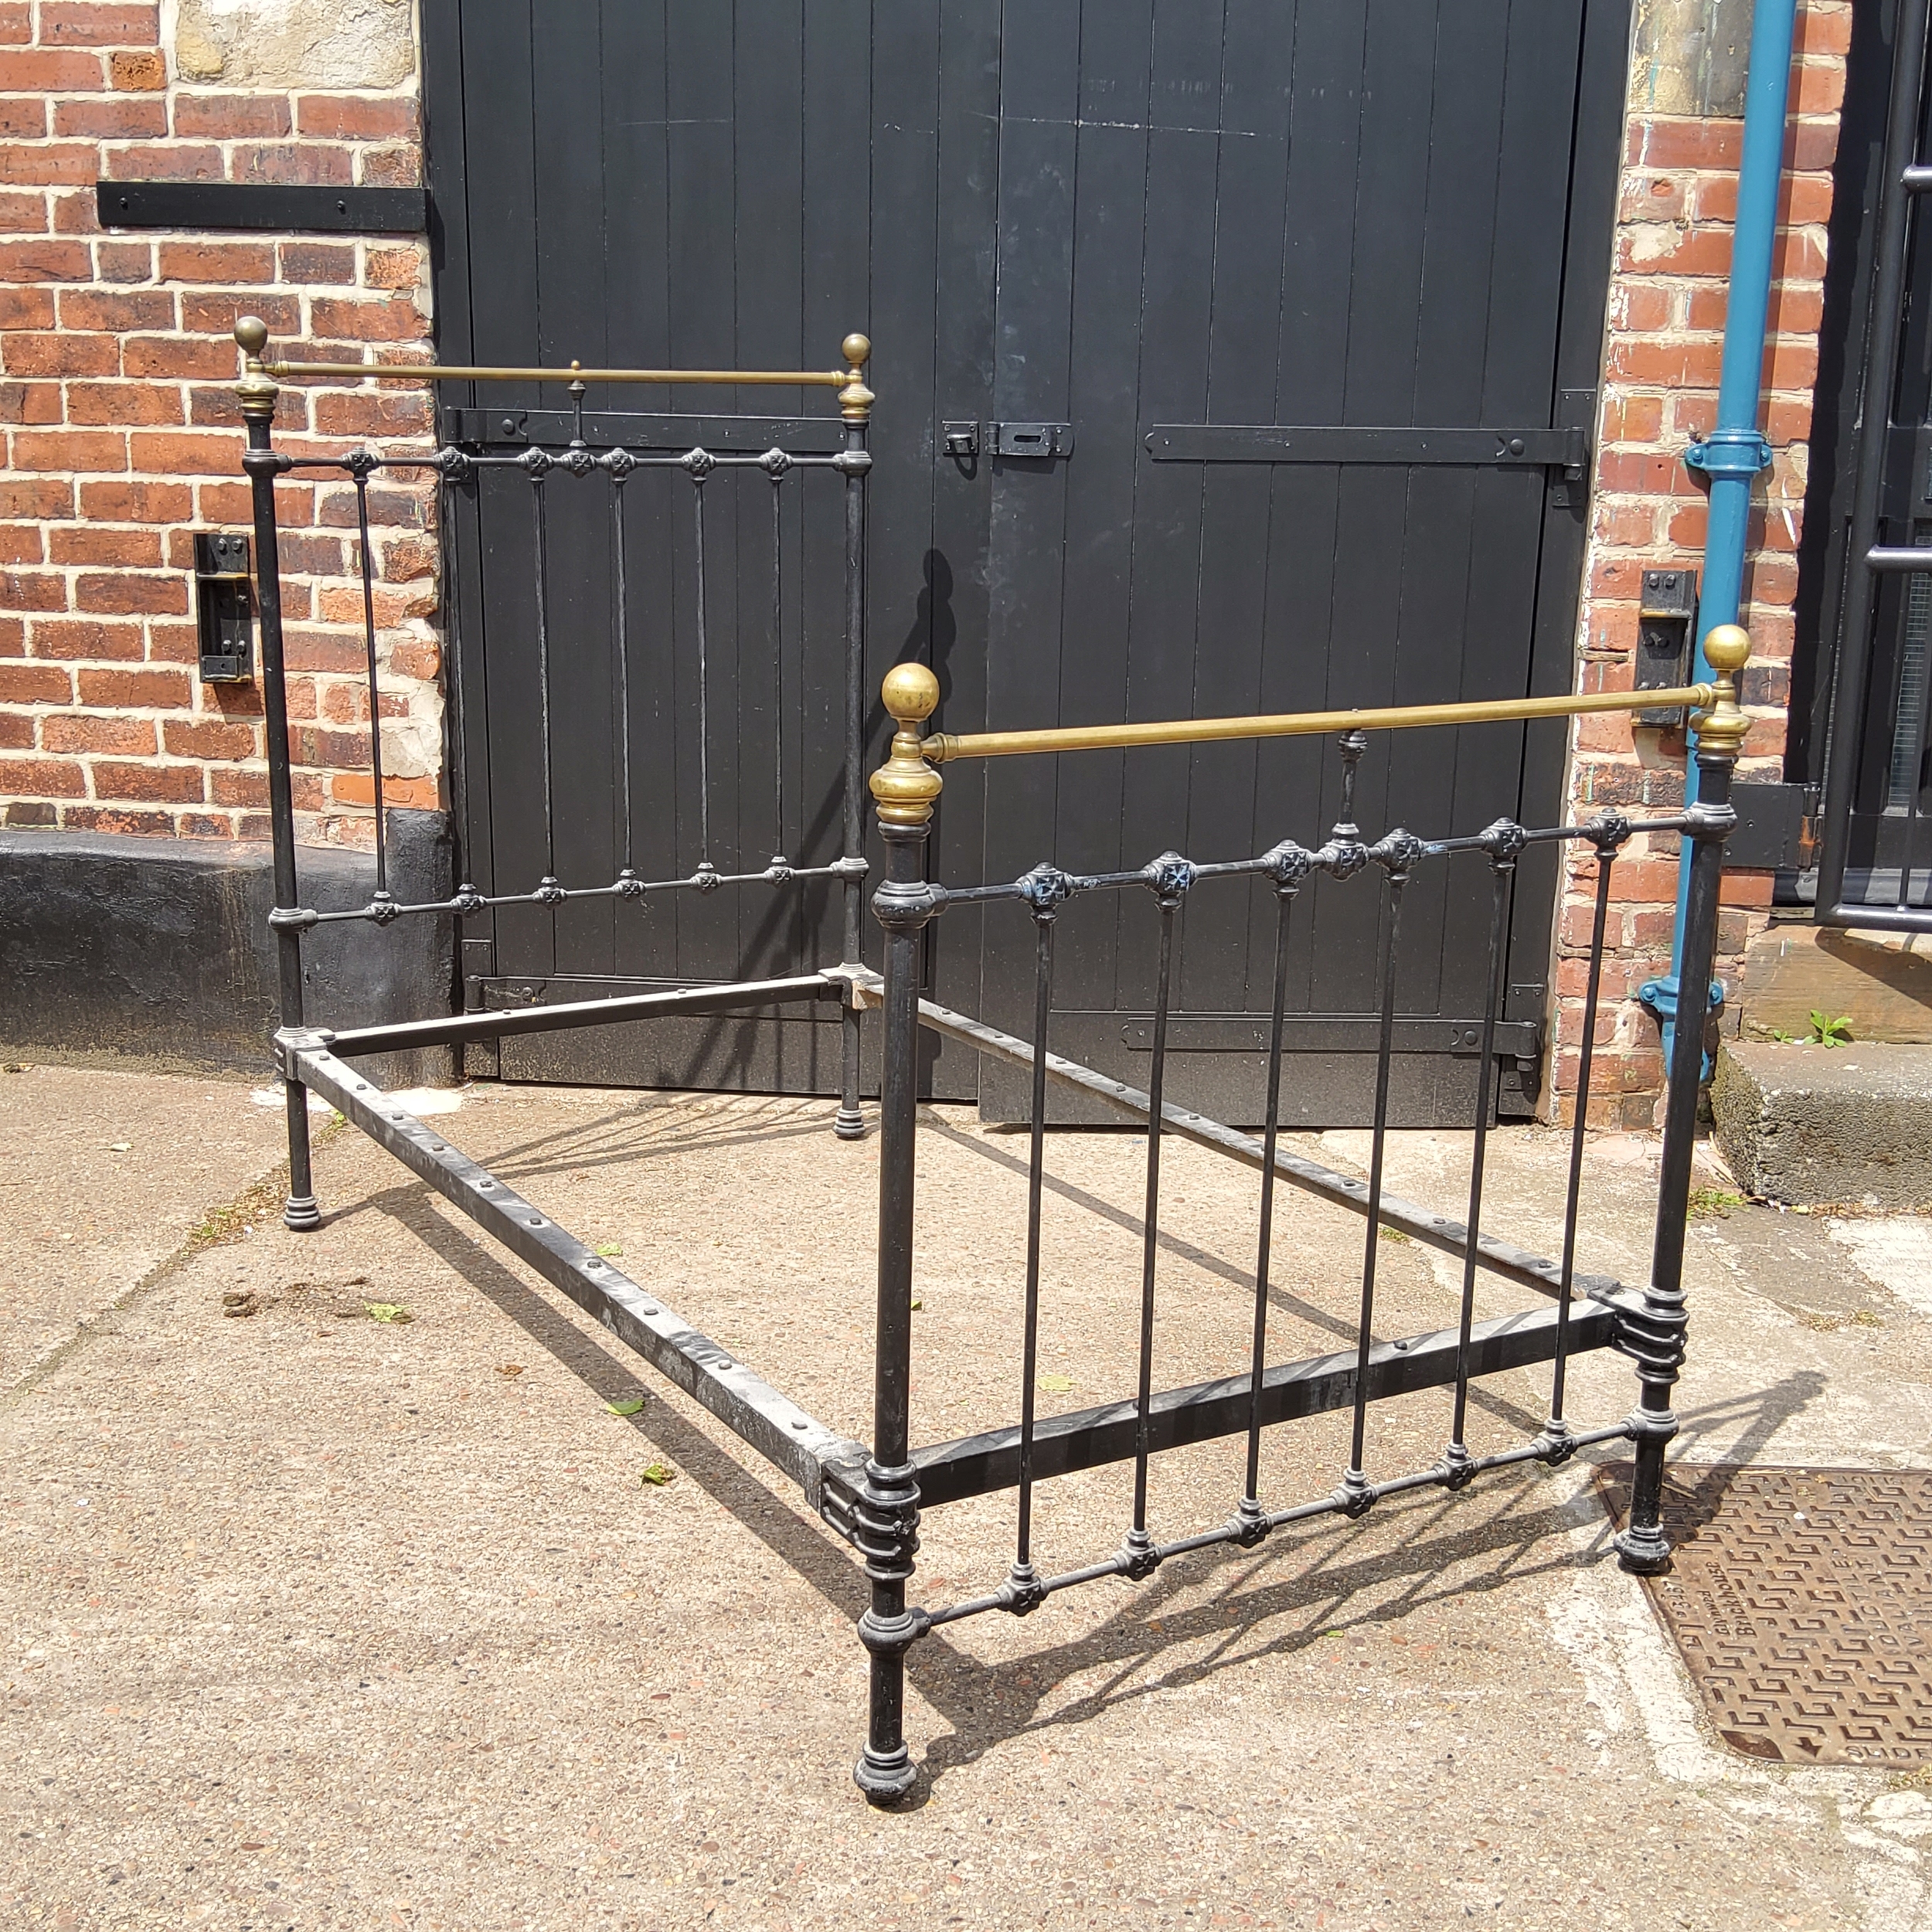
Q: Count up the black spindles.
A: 12